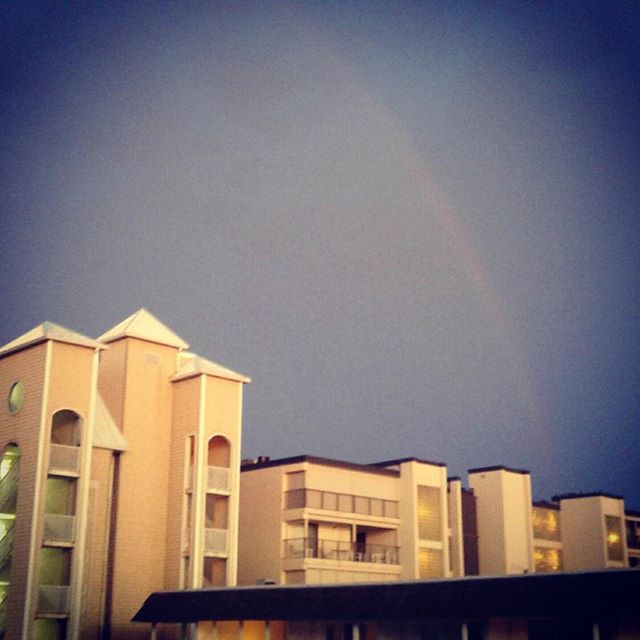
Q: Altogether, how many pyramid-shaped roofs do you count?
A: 3